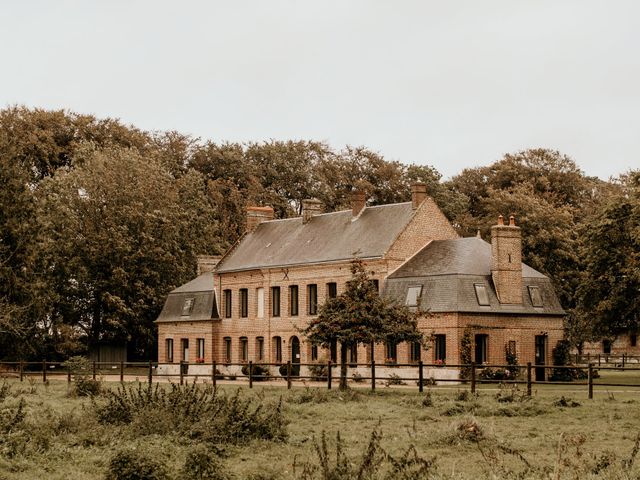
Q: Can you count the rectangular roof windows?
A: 4